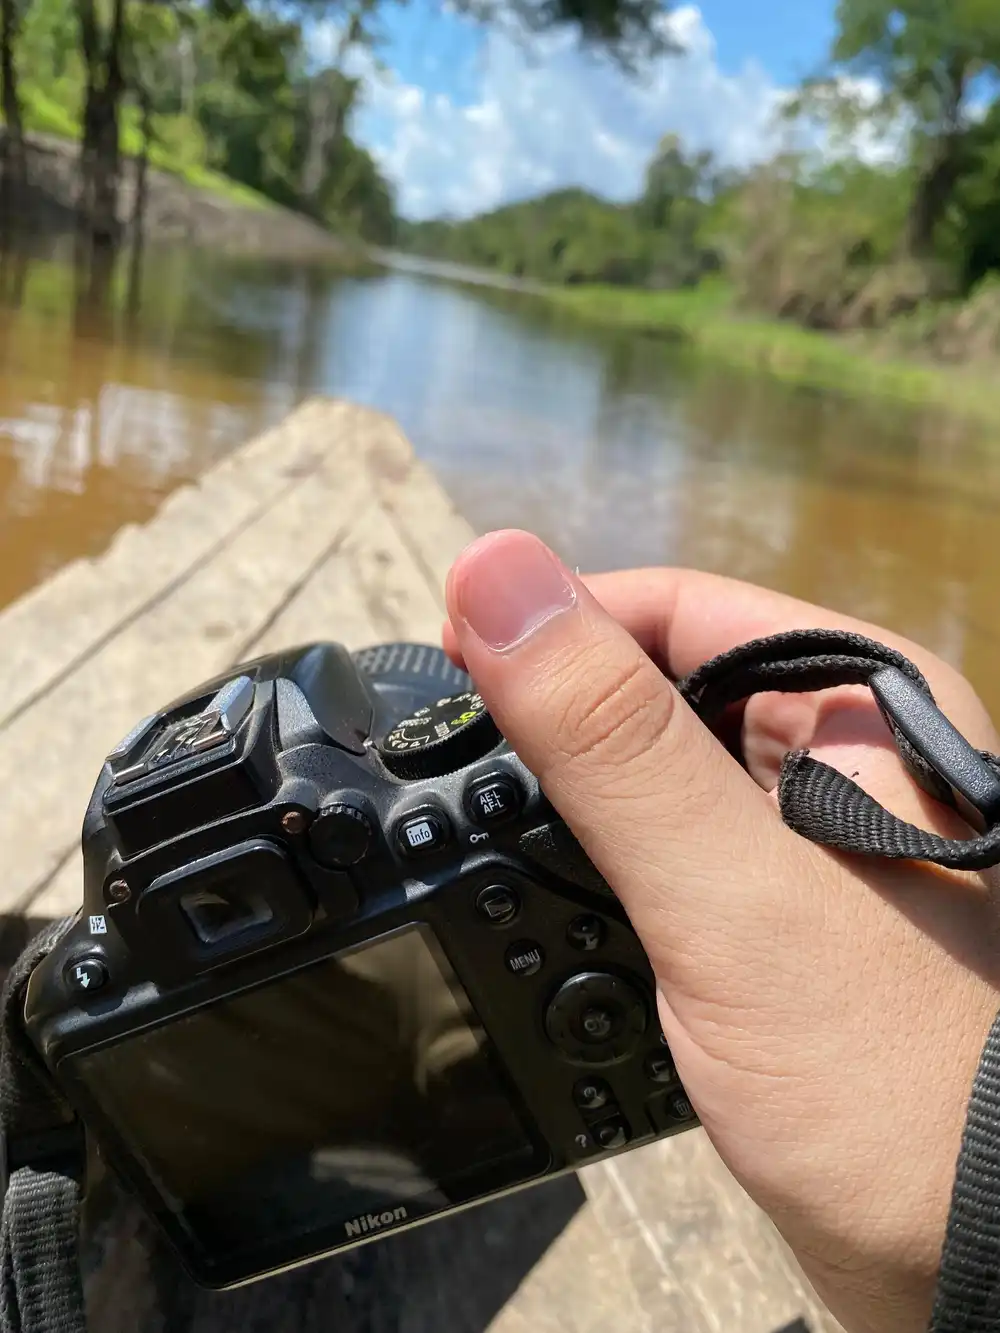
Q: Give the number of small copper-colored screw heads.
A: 2